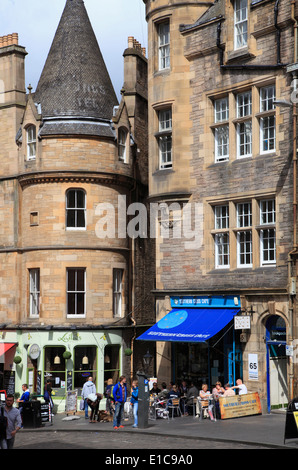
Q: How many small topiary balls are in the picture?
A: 3